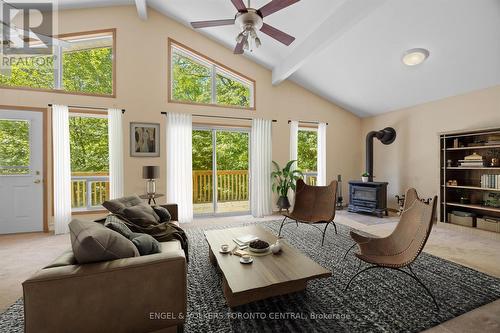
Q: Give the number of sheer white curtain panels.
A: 6